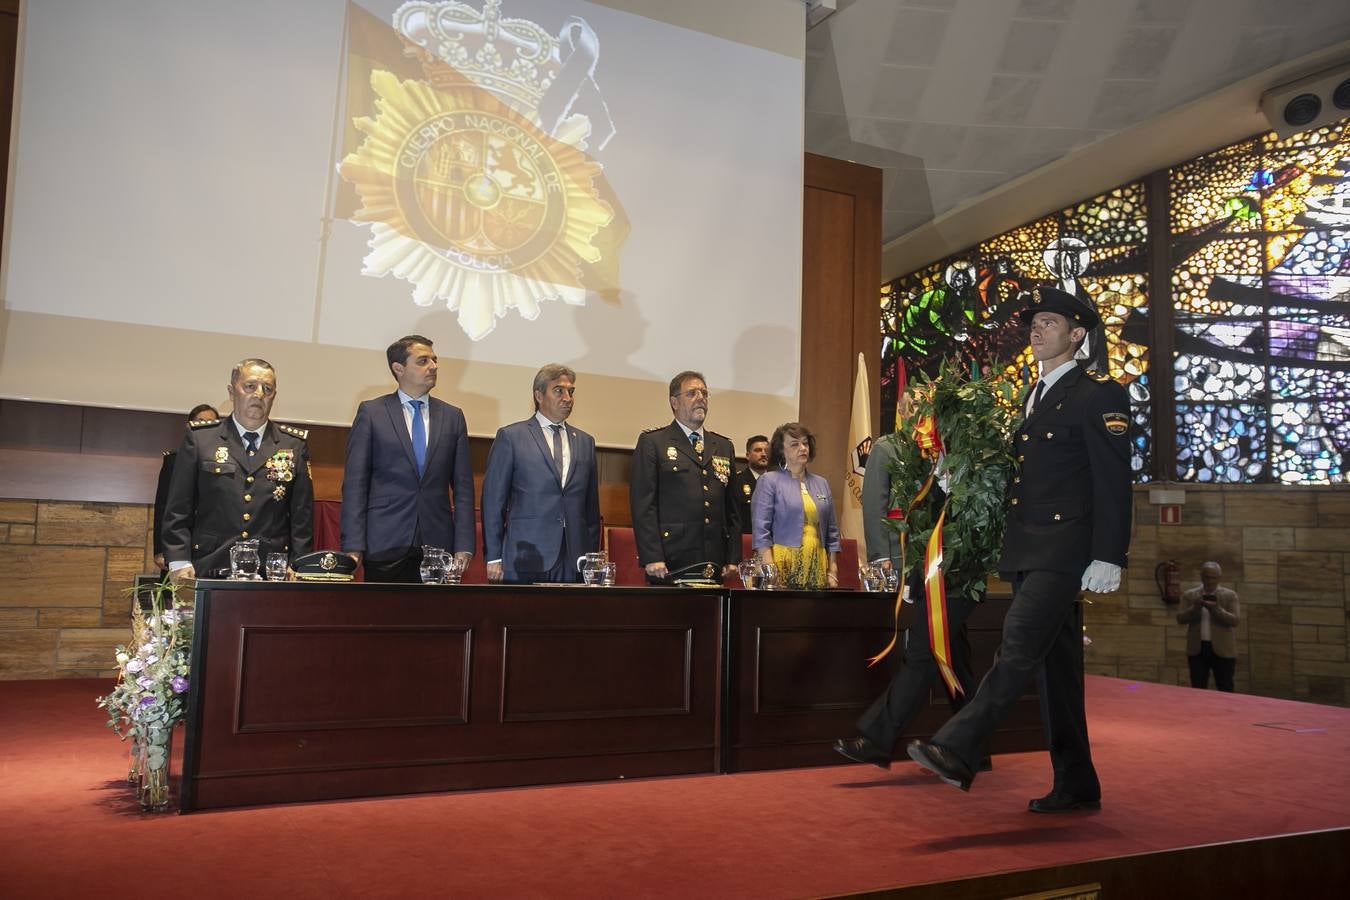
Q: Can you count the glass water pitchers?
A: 5